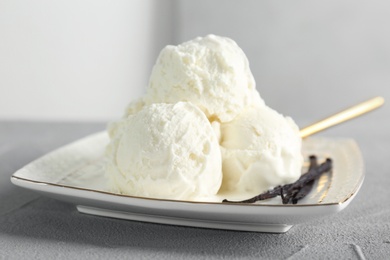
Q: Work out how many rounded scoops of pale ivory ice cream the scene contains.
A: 3